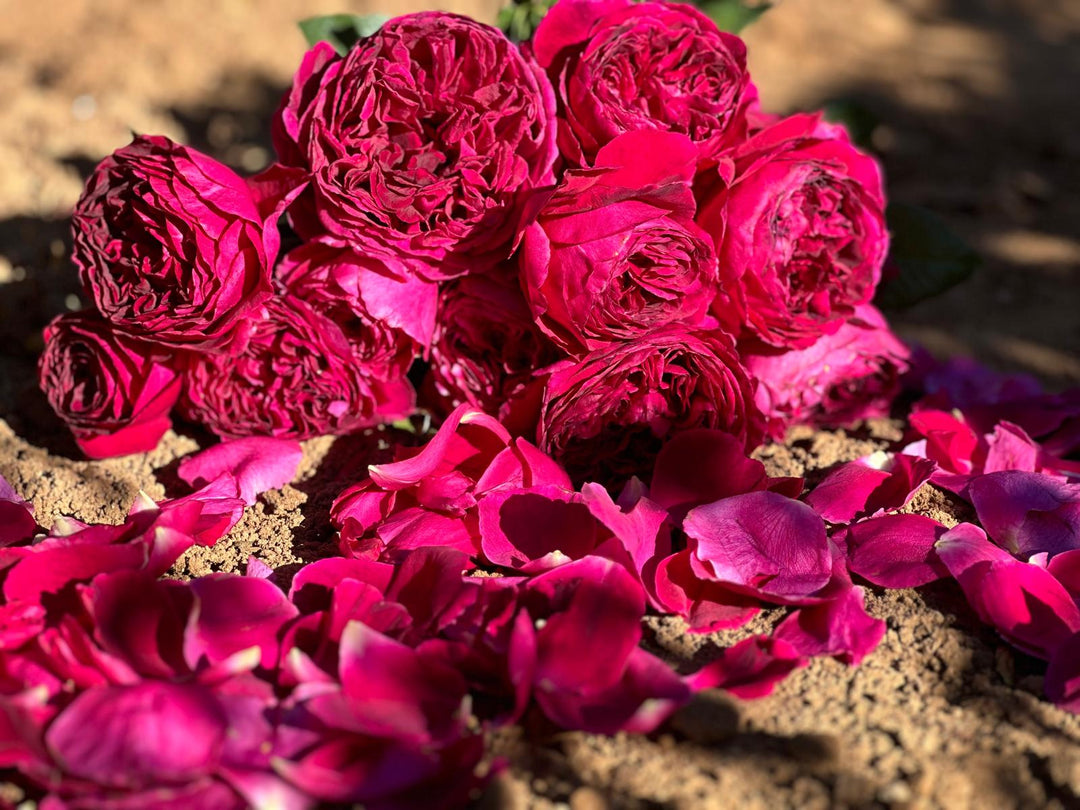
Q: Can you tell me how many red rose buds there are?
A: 11